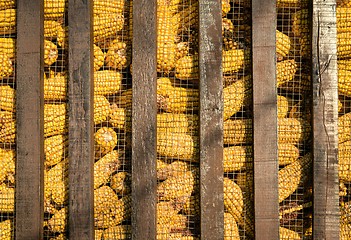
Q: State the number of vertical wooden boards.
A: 6